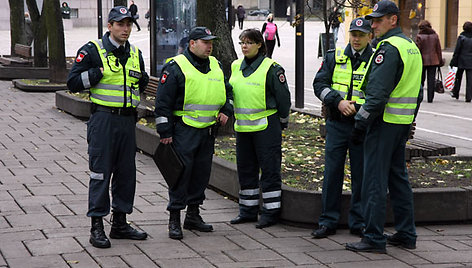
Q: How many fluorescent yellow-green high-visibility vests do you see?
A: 5